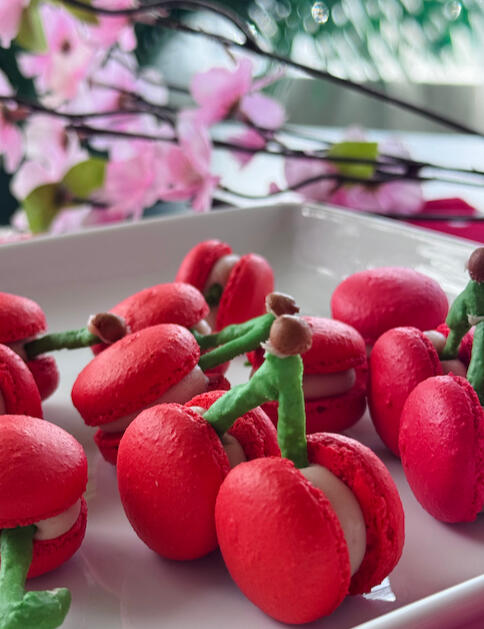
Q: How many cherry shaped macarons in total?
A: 12